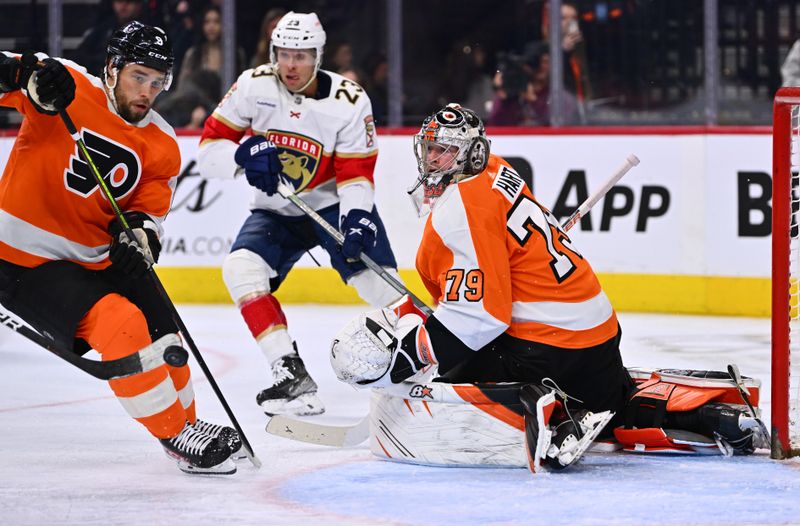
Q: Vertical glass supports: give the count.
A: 5